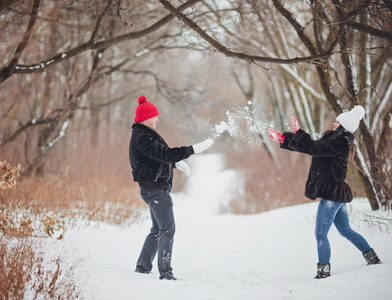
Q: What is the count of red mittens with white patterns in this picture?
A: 2